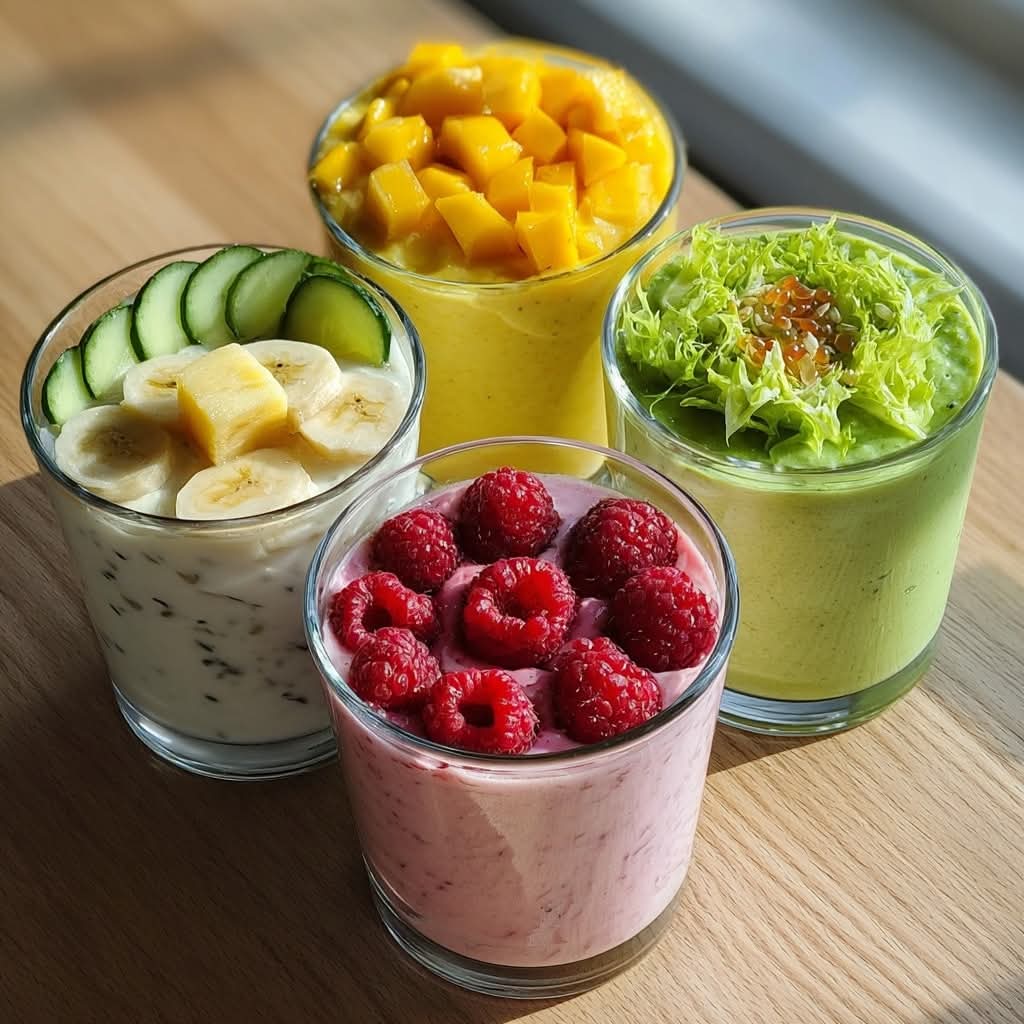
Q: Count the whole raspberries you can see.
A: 9